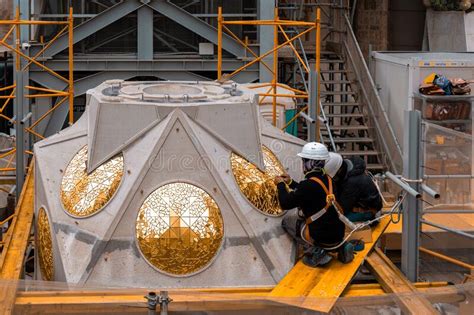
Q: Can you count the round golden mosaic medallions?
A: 4